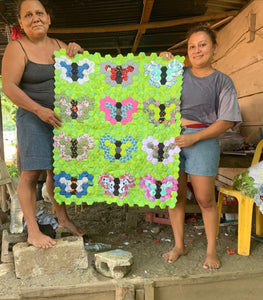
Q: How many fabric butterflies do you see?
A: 12